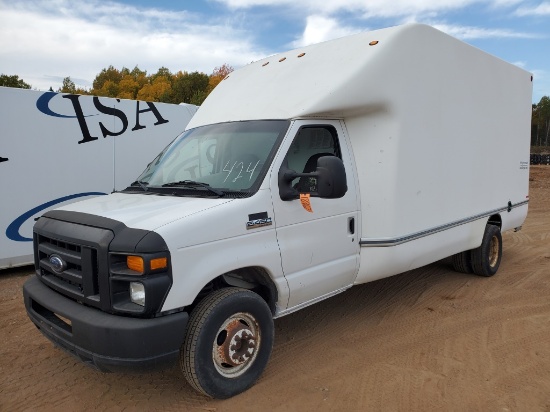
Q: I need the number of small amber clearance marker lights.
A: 5